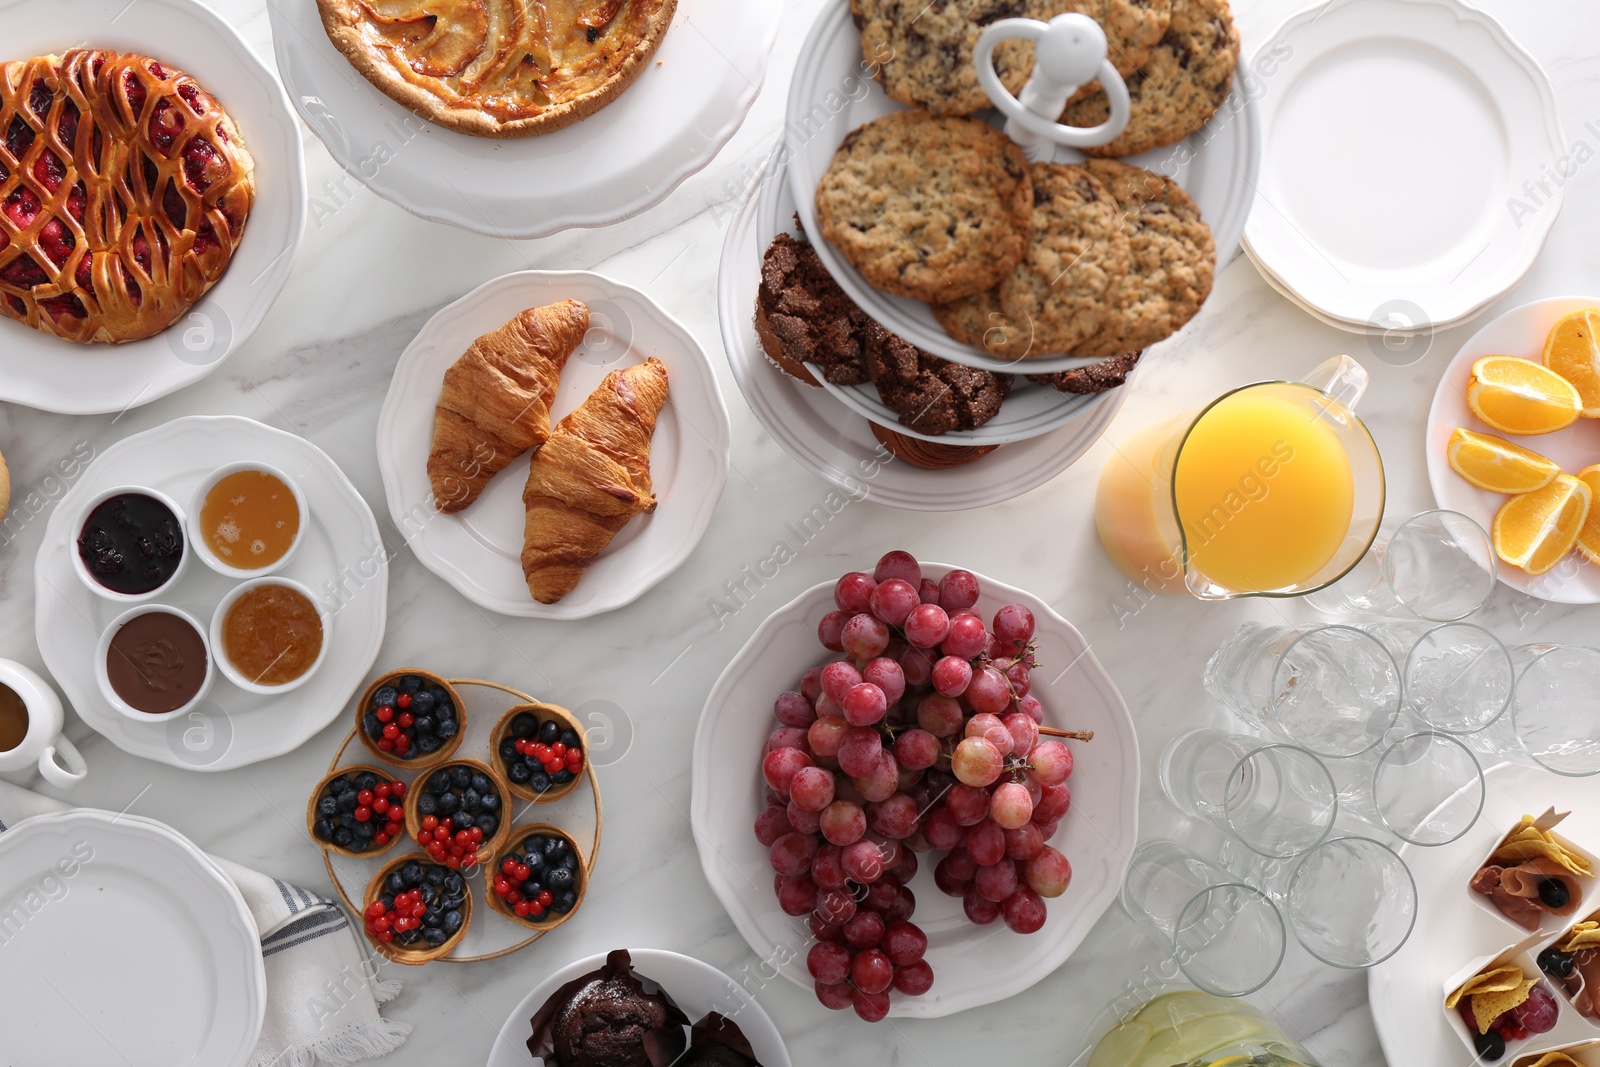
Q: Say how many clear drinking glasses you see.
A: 8